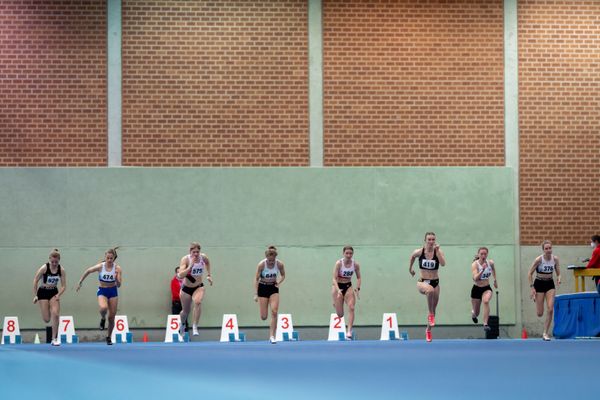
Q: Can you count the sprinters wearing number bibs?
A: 8